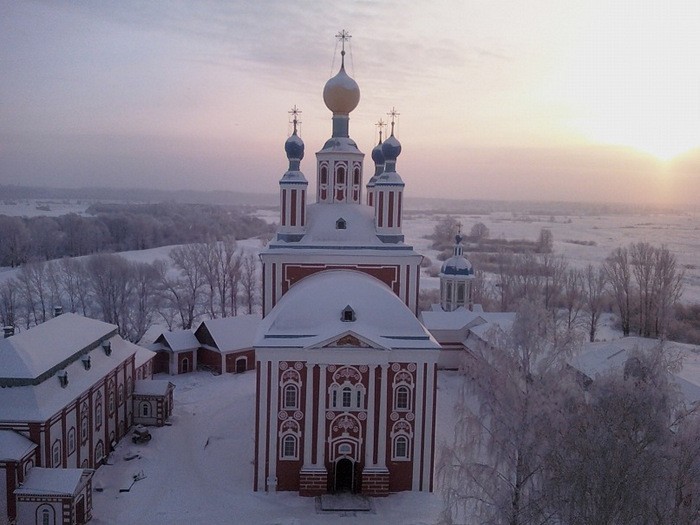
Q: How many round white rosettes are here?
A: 12